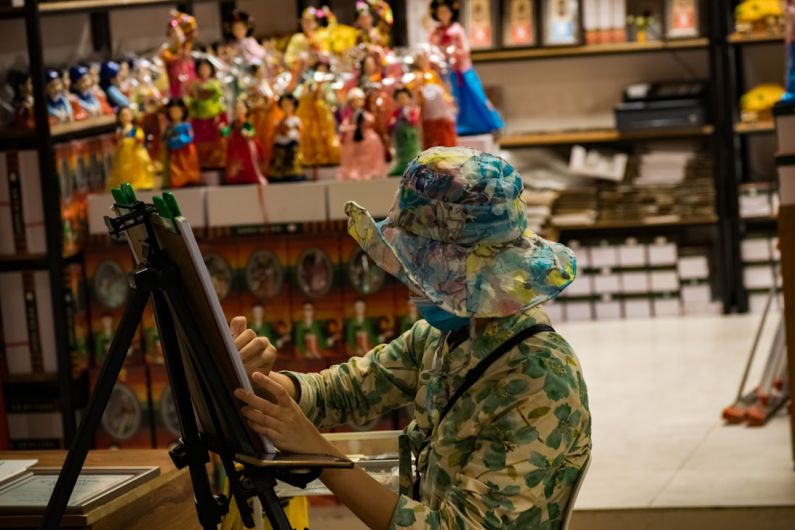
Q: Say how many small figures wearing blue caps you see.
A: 3